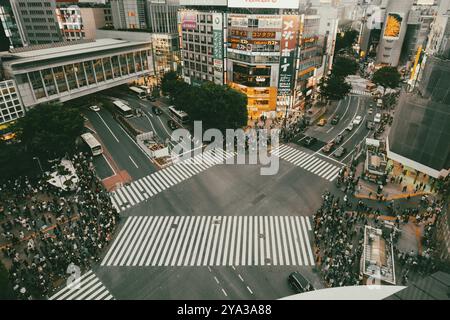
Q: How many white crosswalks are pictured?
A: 4